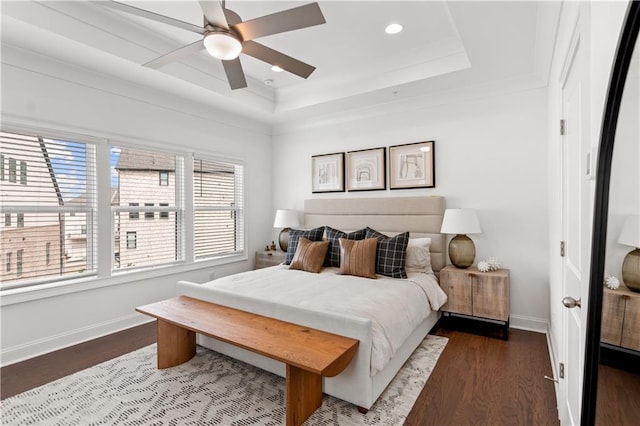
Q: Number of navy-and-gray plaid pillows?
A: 3